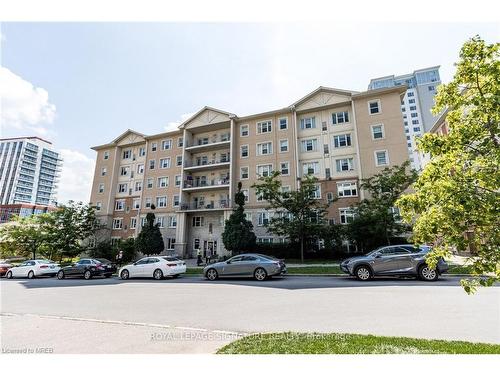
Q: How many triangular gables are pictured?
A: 3